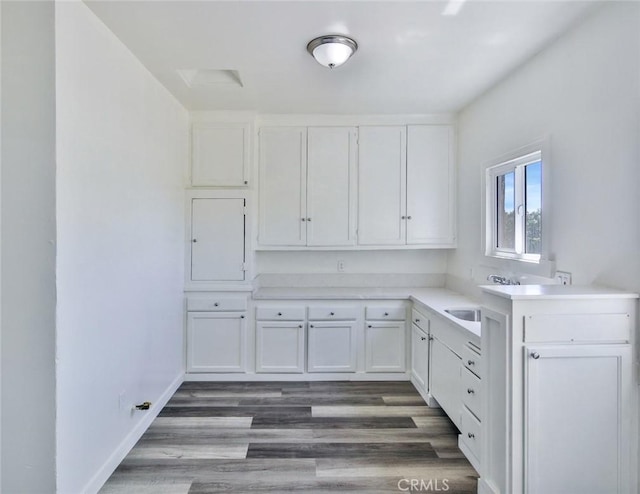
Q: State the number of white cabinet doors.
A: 13